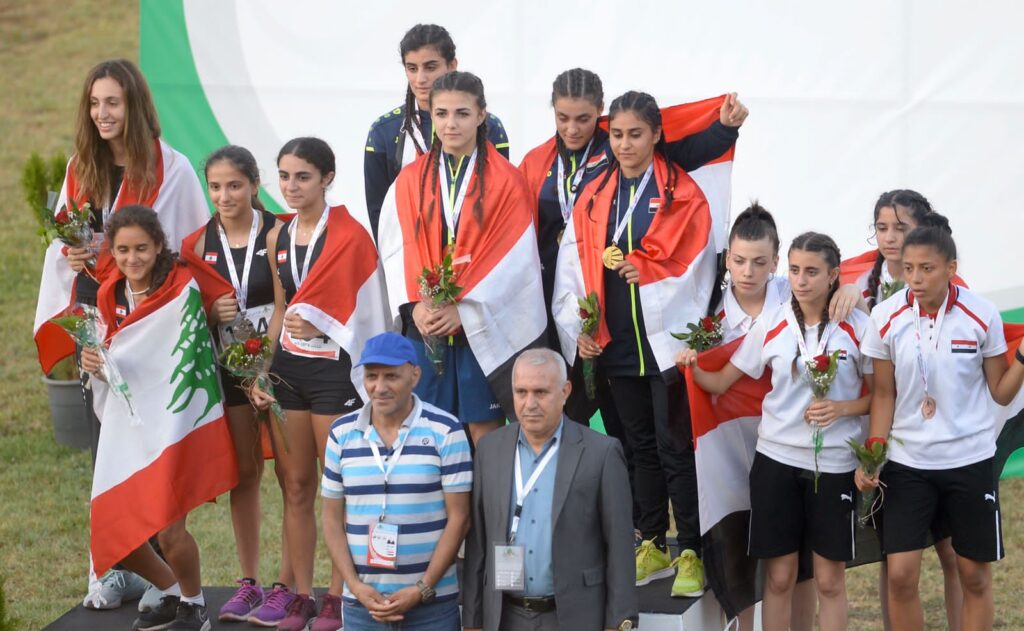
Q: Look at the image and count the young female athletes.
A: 12